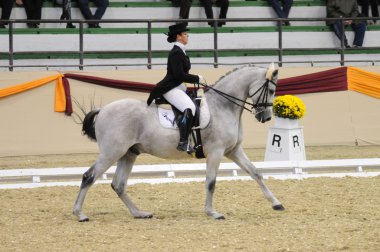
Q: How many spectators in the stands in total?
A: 9